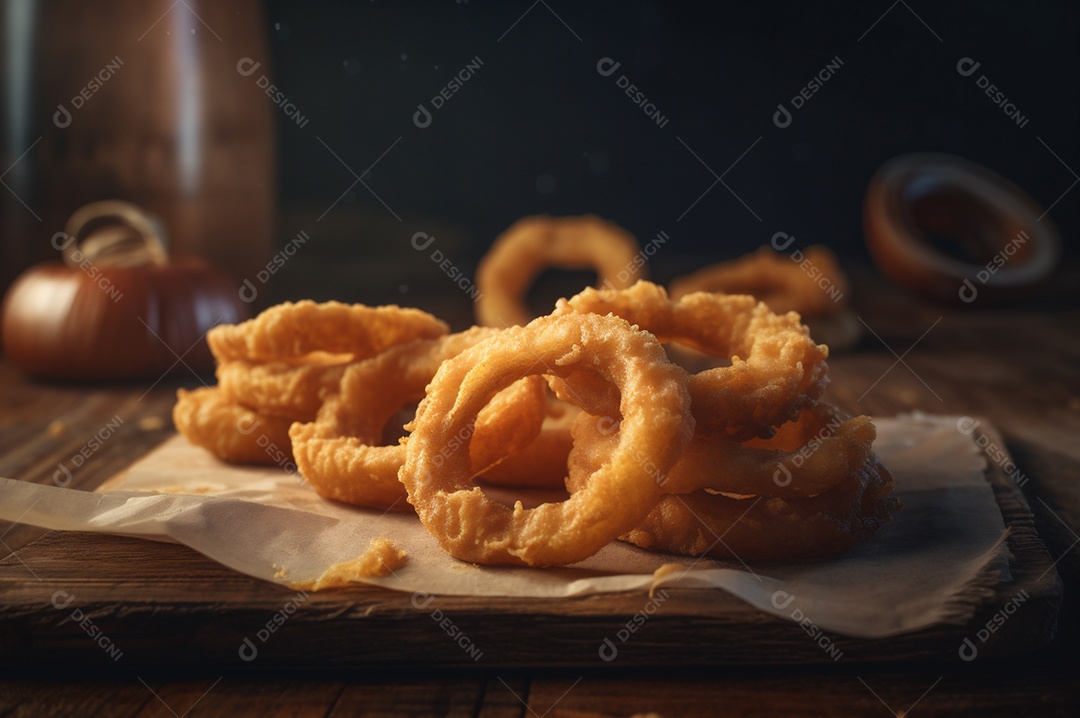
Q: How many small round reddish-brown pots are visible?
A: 1